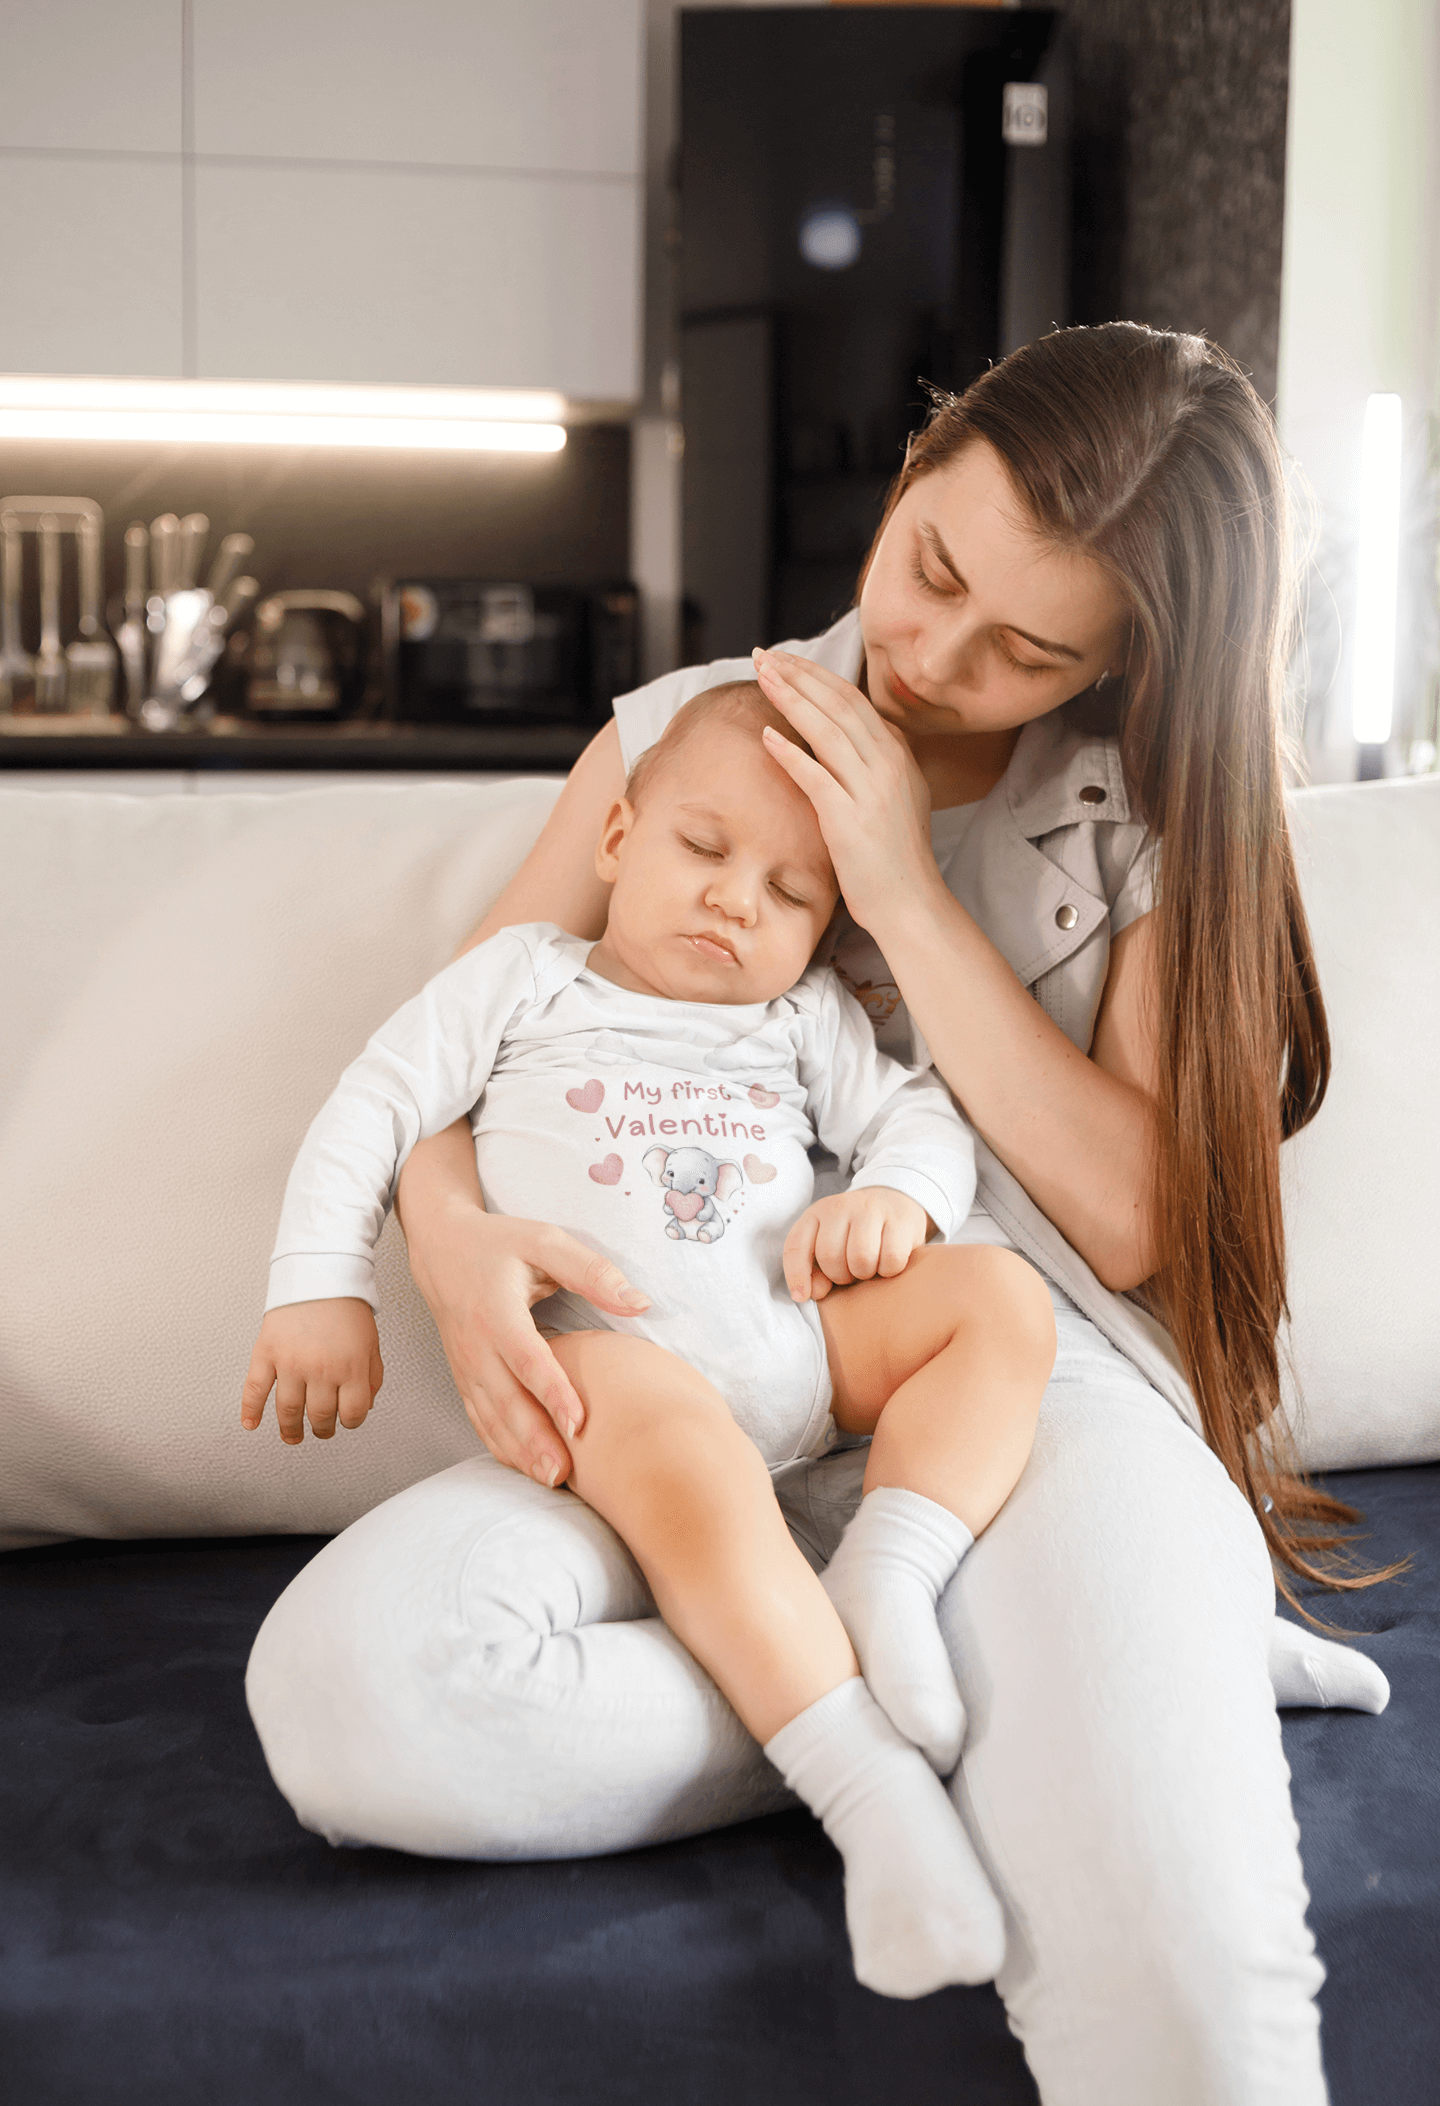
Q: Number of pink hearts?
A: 12